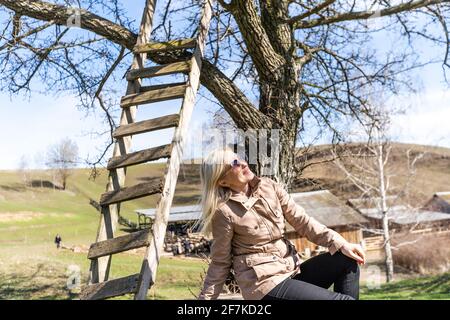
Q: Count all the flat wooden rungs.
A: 8